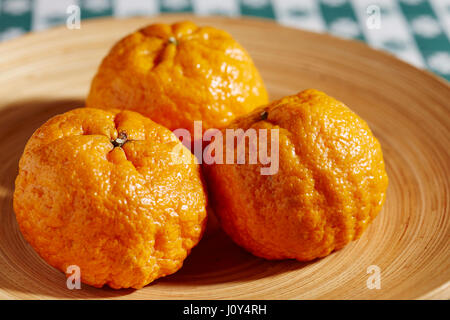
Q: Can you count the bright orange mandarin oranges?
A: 3